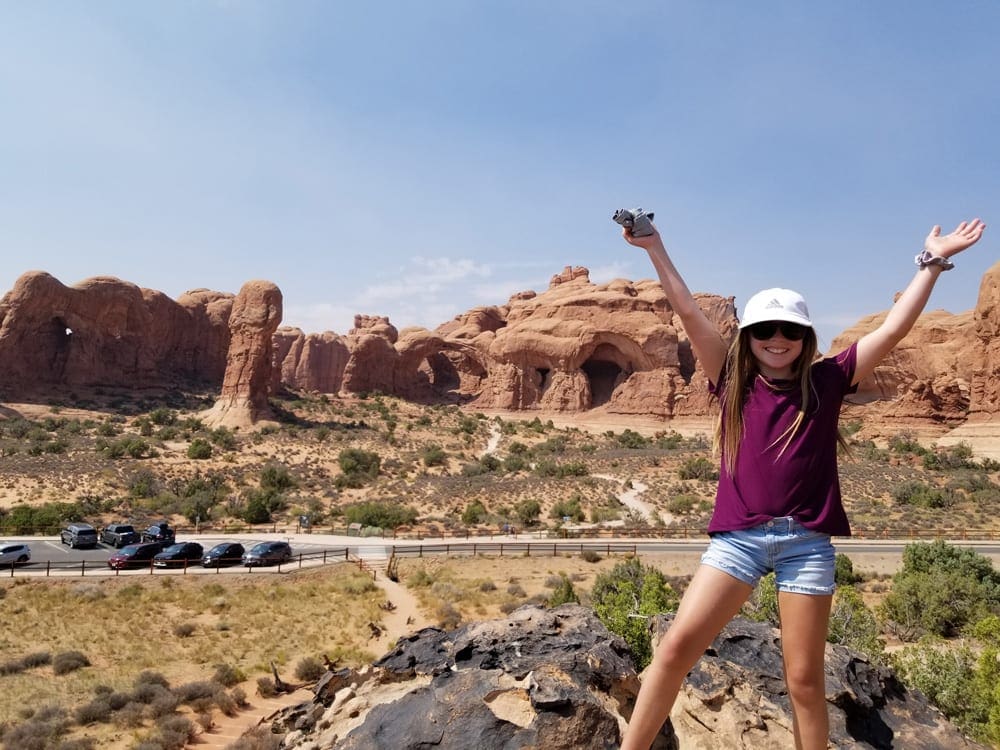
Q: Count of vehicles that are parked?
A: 8